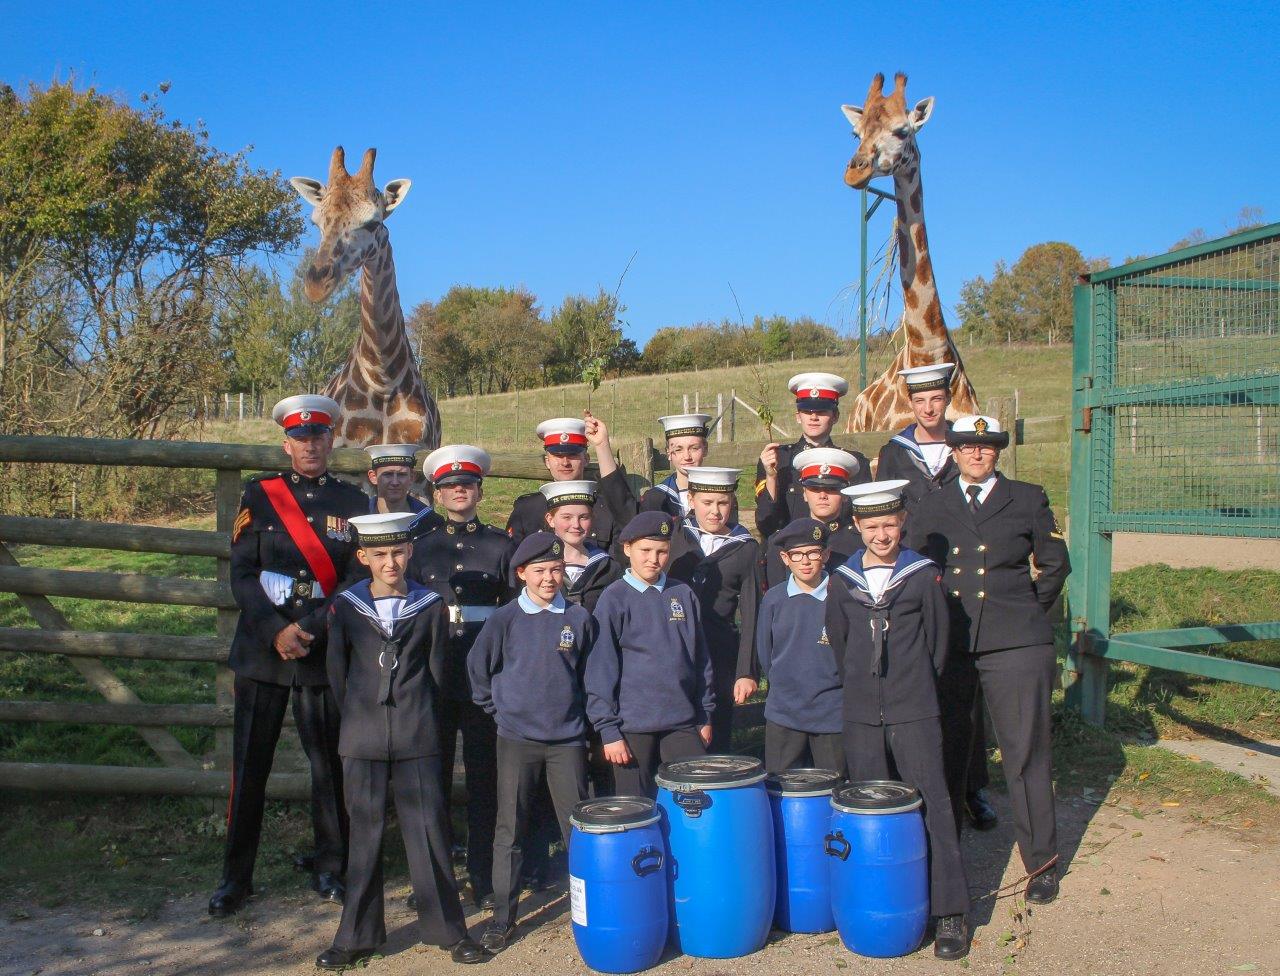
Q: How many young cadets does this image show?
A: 14